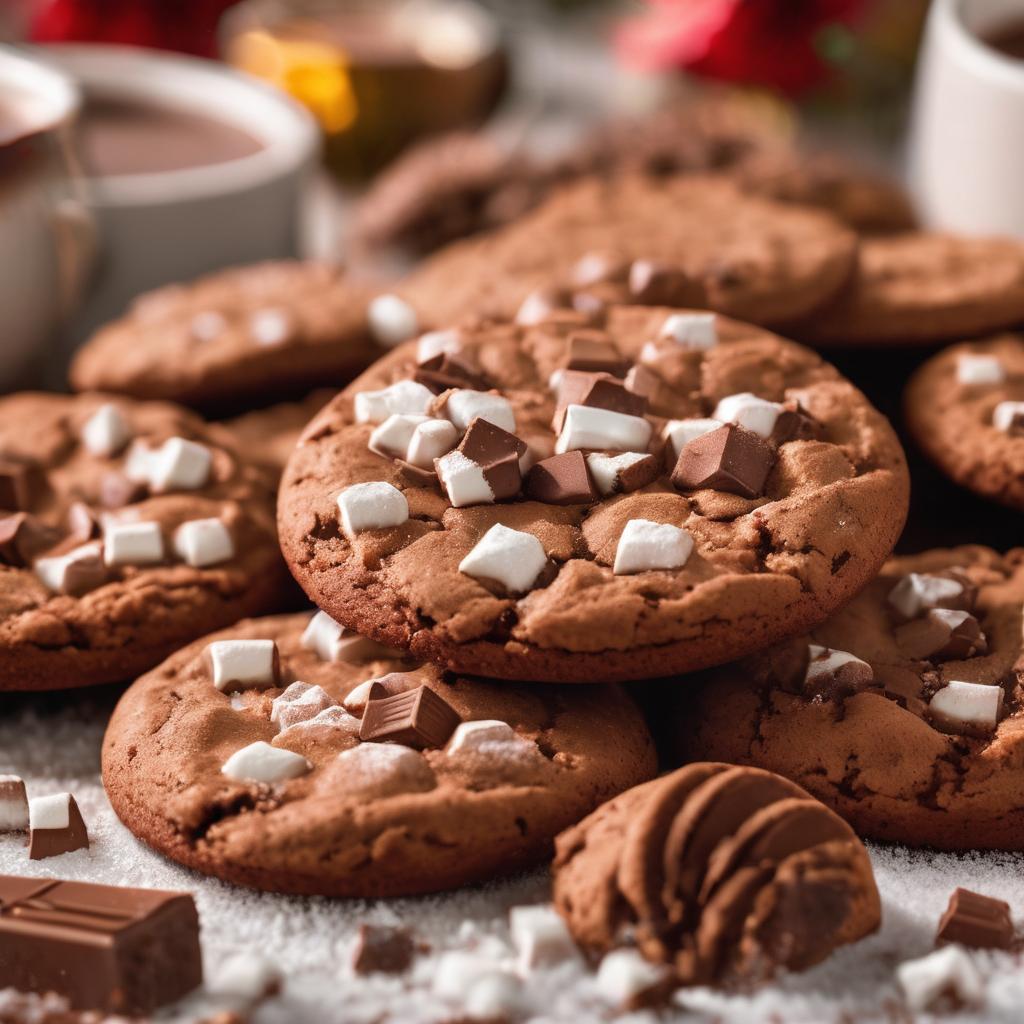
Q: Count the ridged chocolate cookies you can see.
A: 1